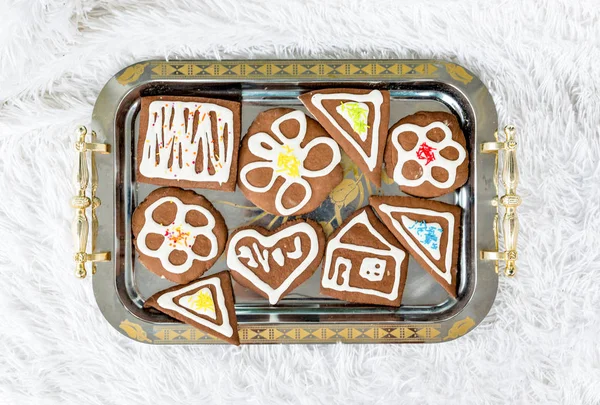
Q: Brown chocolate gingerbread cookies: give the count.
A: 9